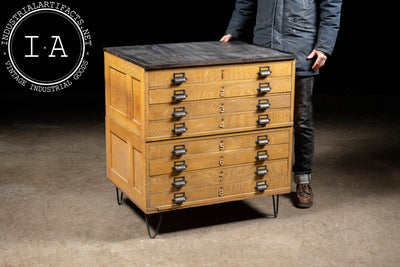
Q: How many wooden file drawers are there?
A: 8